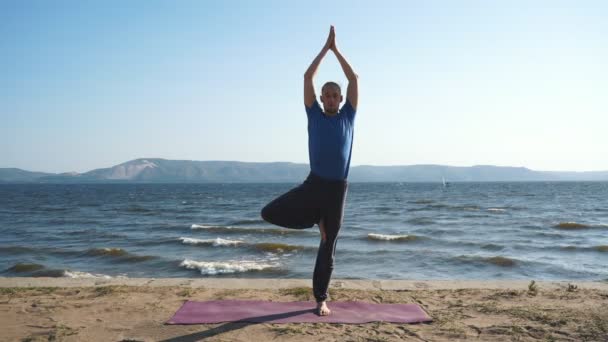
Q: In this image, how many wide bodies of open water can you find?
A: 1